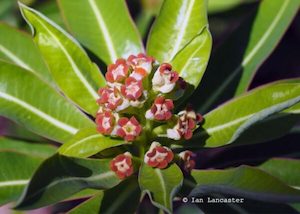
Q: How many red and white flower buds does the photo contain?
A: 12